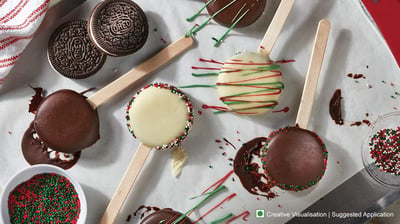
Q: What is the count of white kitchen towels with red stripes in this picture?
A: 1